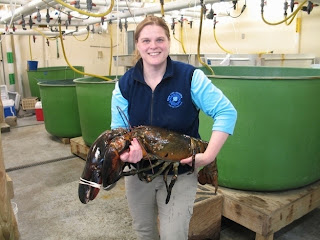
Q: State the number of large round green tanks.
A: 4